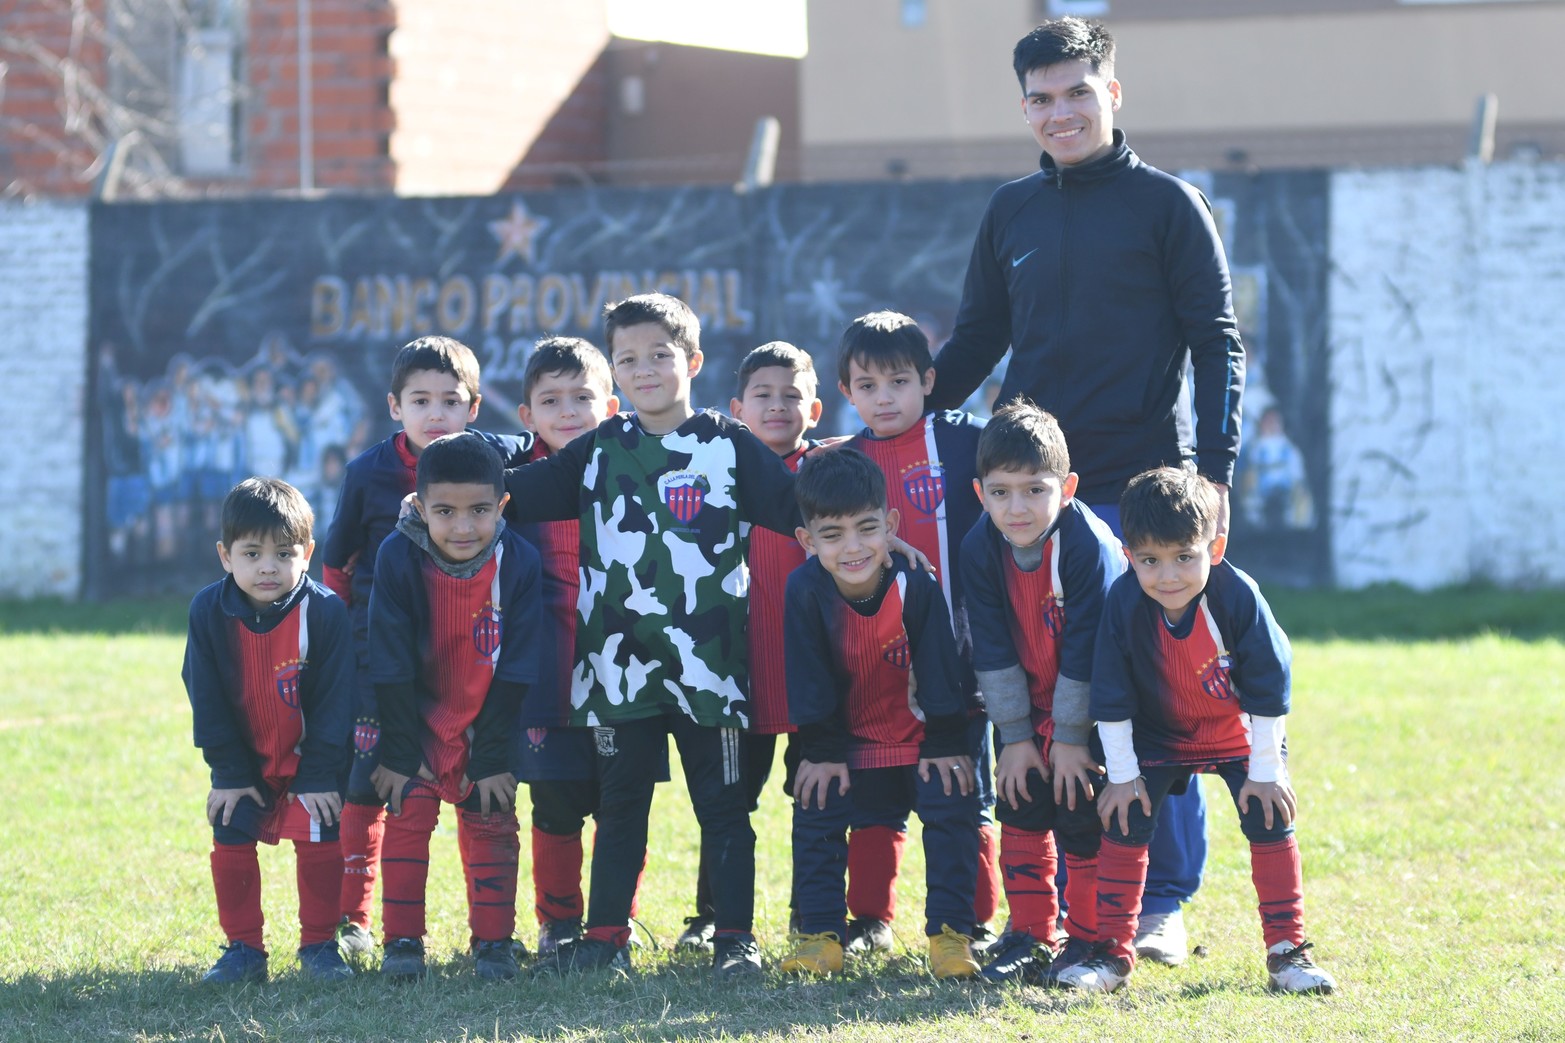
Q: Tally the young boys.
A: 10